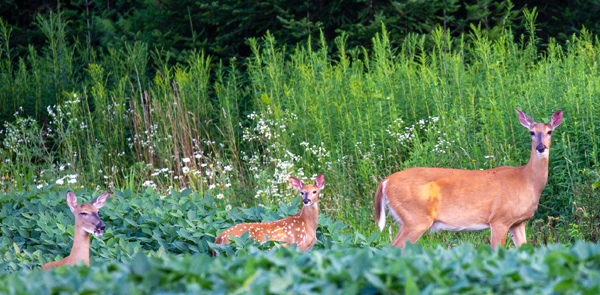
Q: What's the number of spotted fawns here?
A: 1